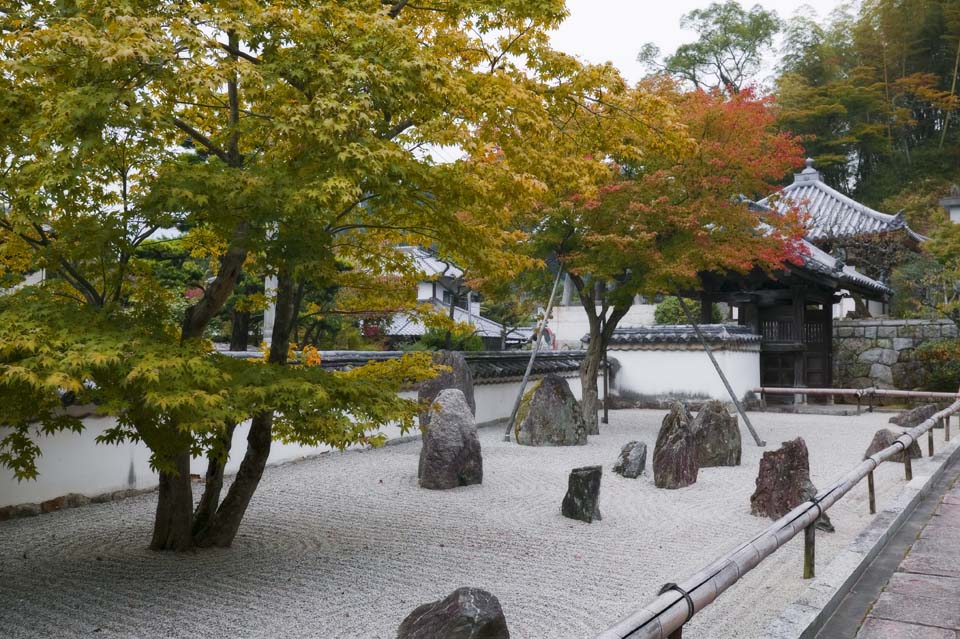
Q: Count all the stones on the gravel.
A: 11